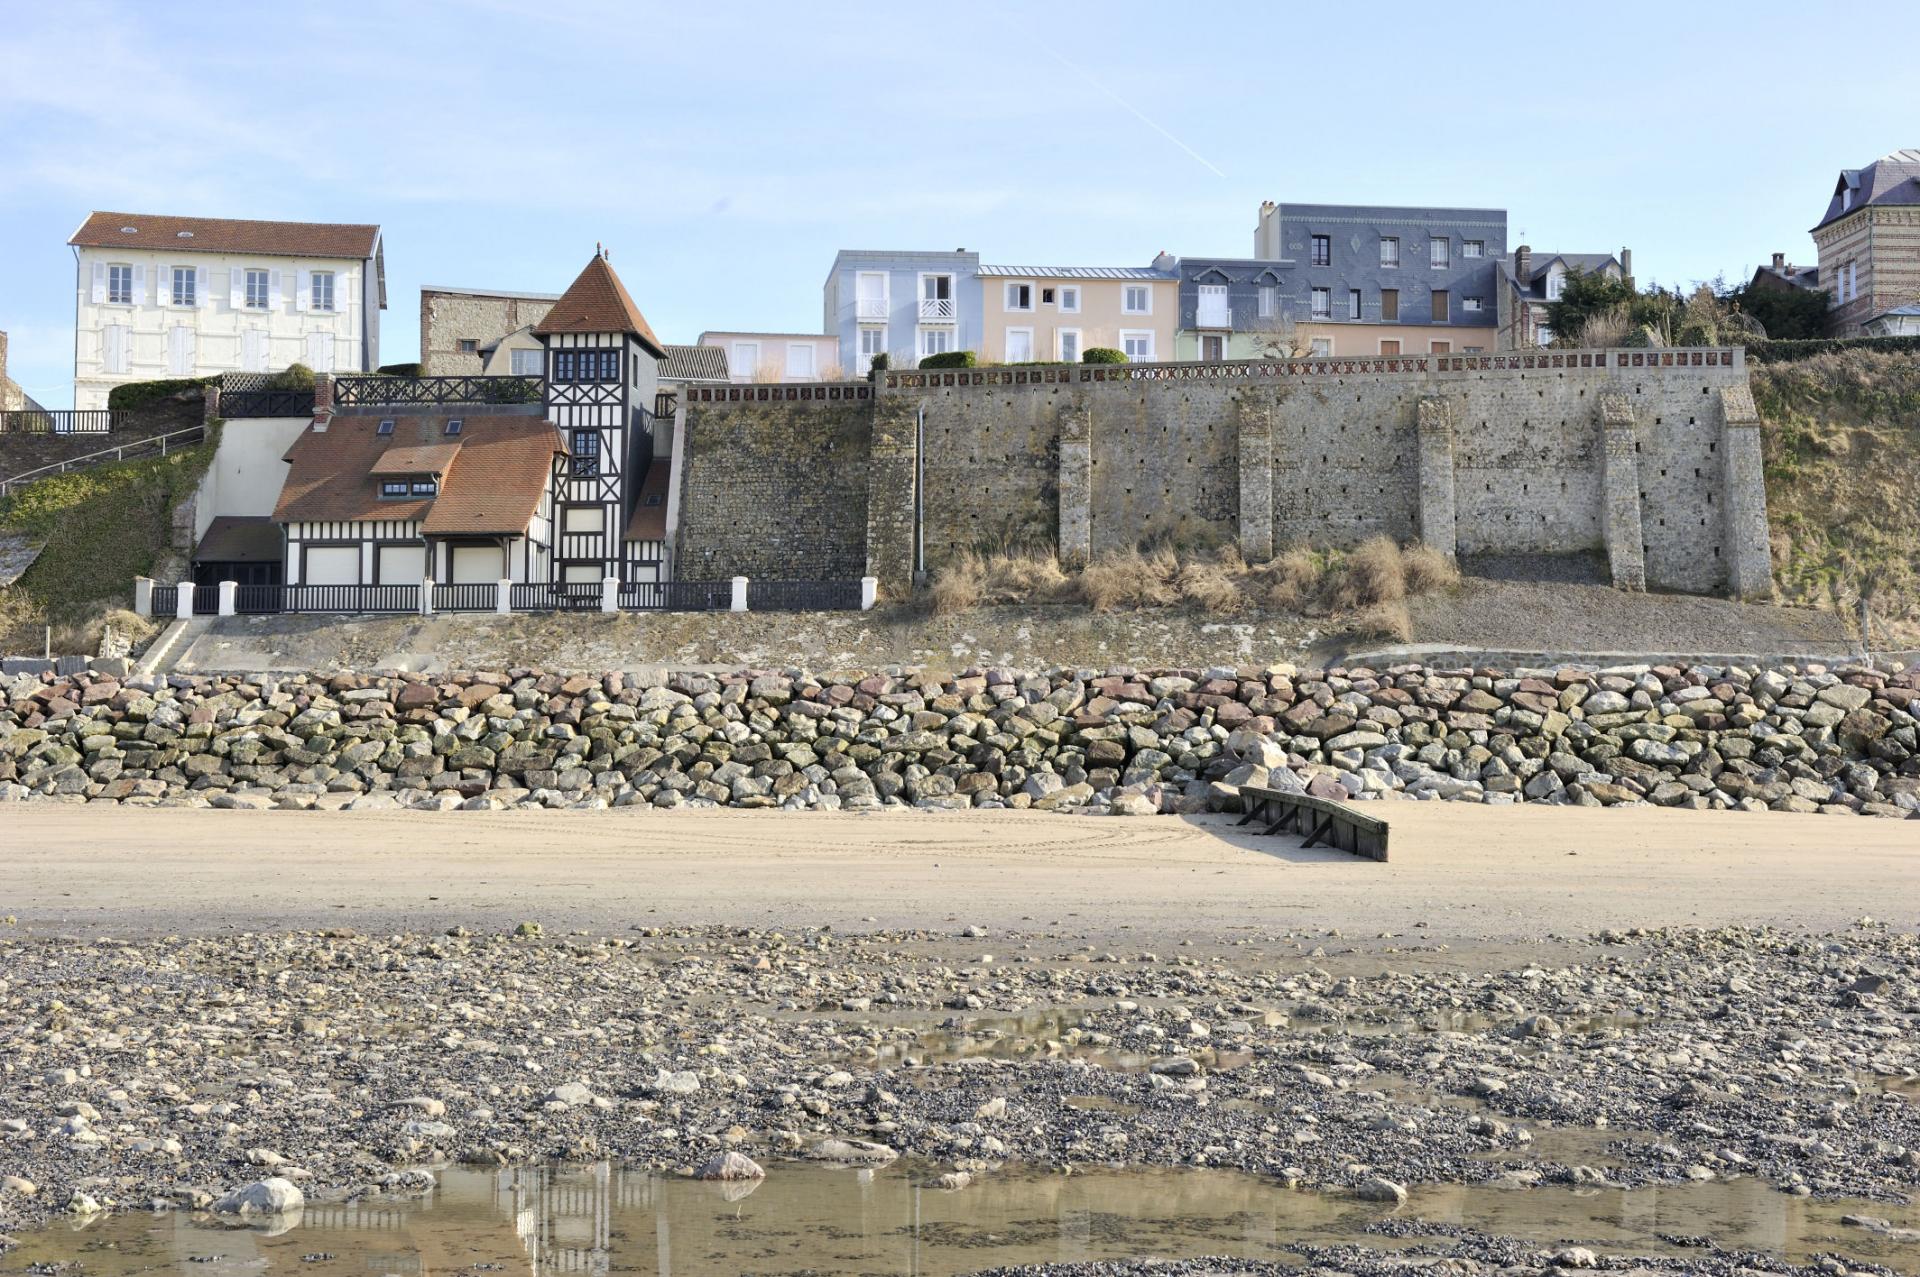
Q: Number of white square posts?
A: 8